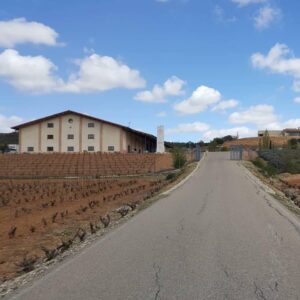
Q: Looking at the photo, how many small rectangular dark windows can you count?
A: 10